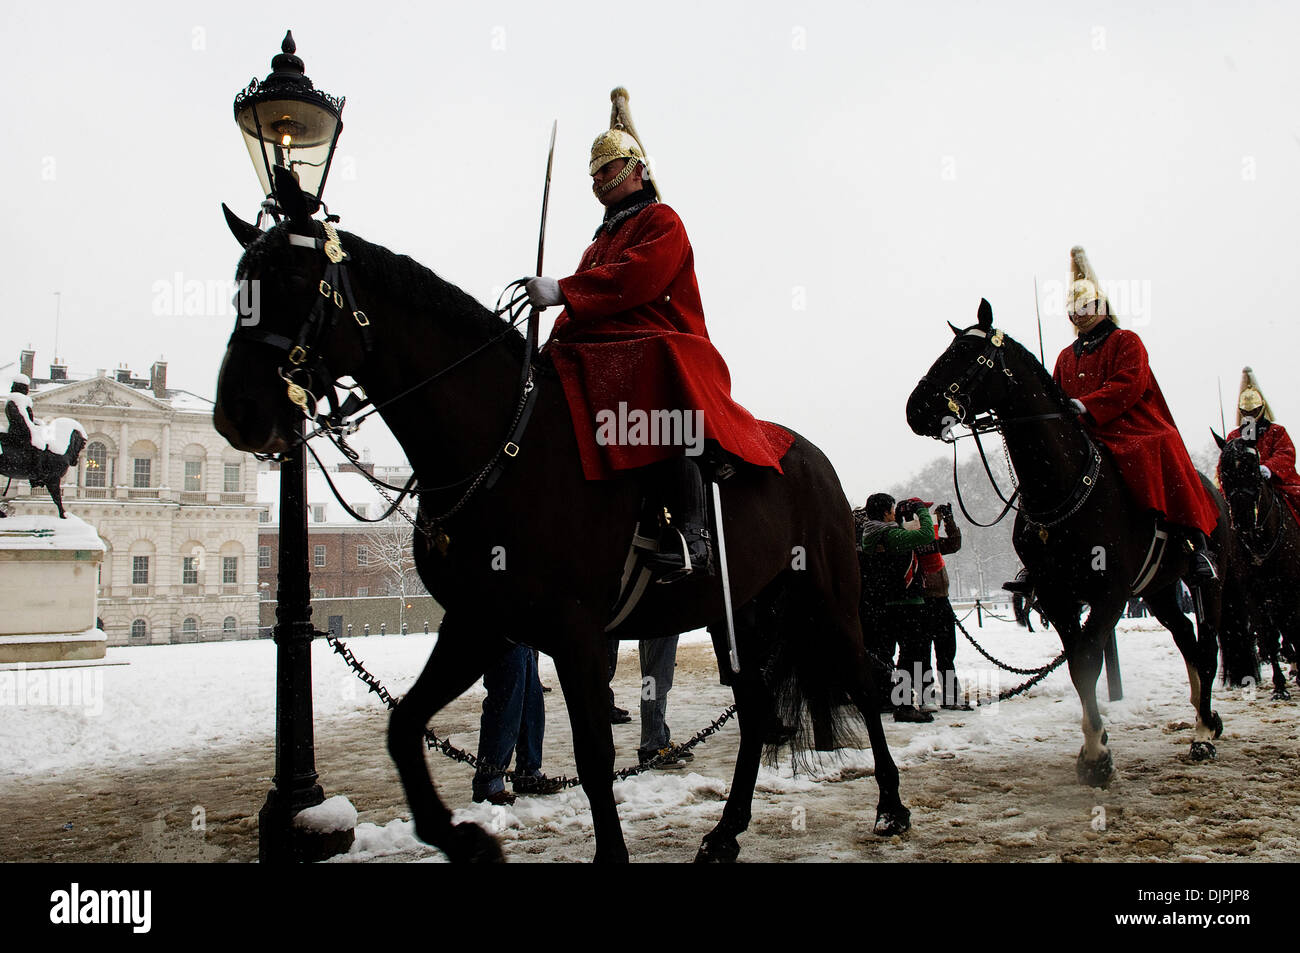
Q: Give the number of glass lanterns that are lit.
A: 1